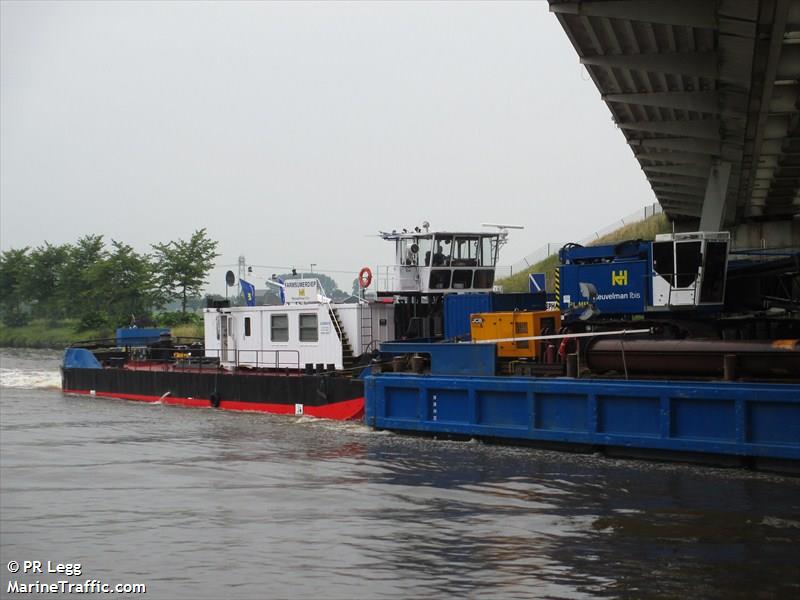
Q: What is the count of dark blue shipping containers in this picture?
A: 1